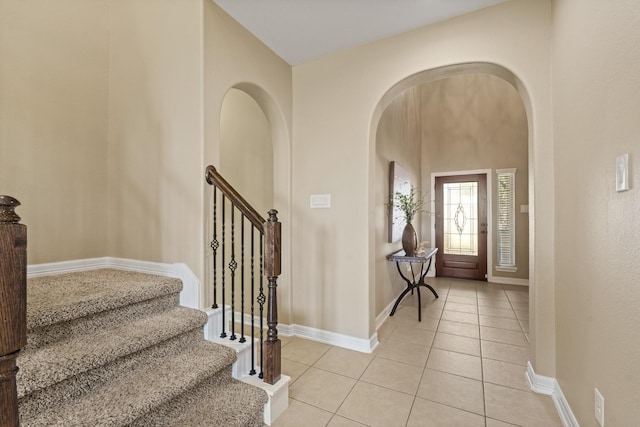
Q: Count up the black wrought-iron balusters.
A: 6